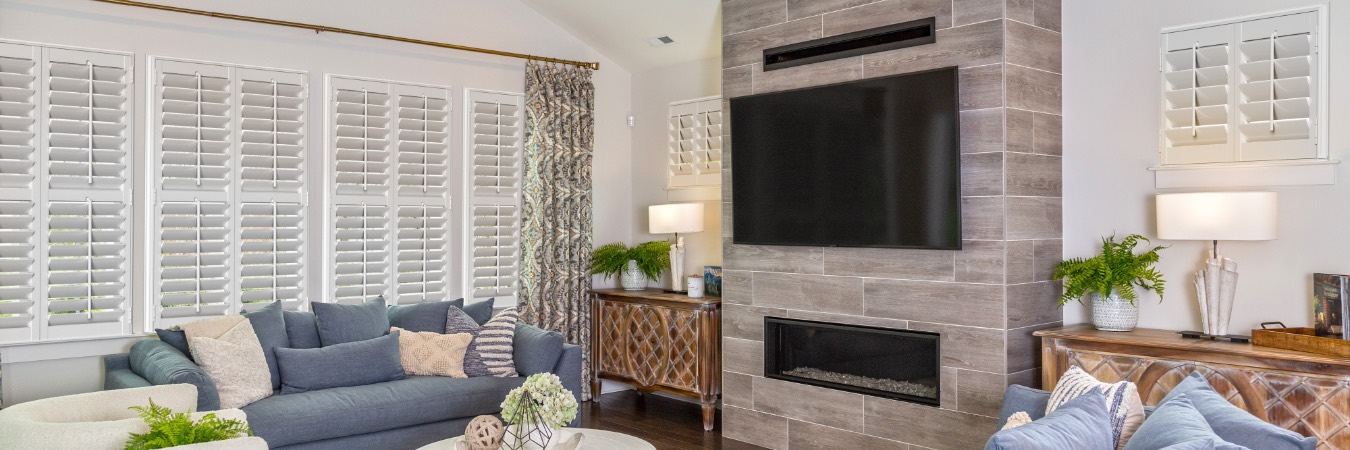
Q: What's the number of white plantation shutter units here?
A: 6